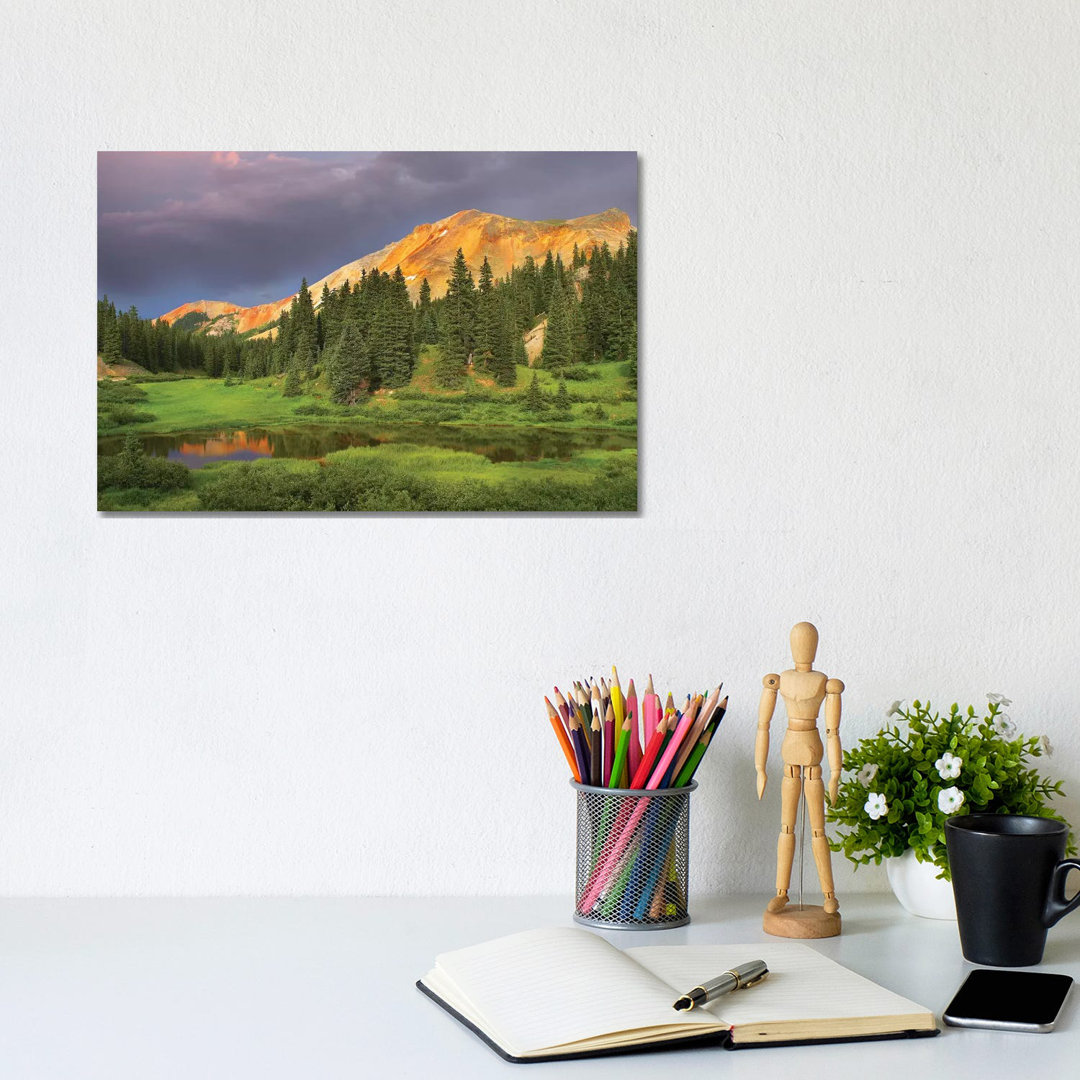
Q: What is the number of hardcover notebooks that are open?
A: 1